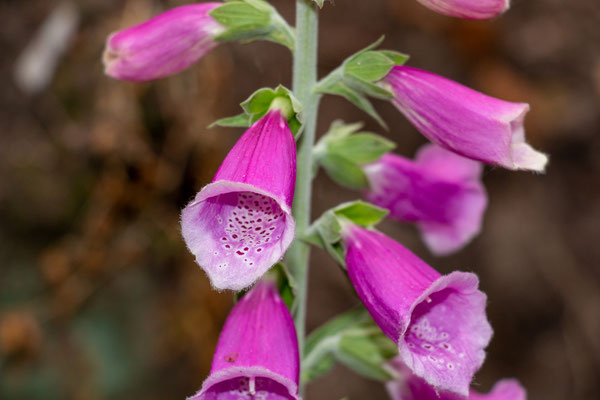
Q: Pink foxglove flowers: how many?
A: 8